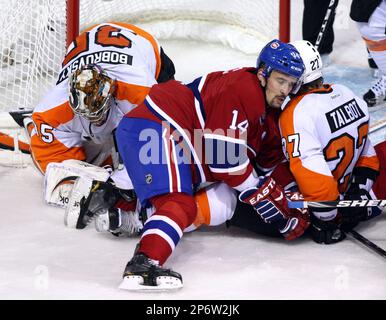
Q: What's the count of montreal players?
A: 1